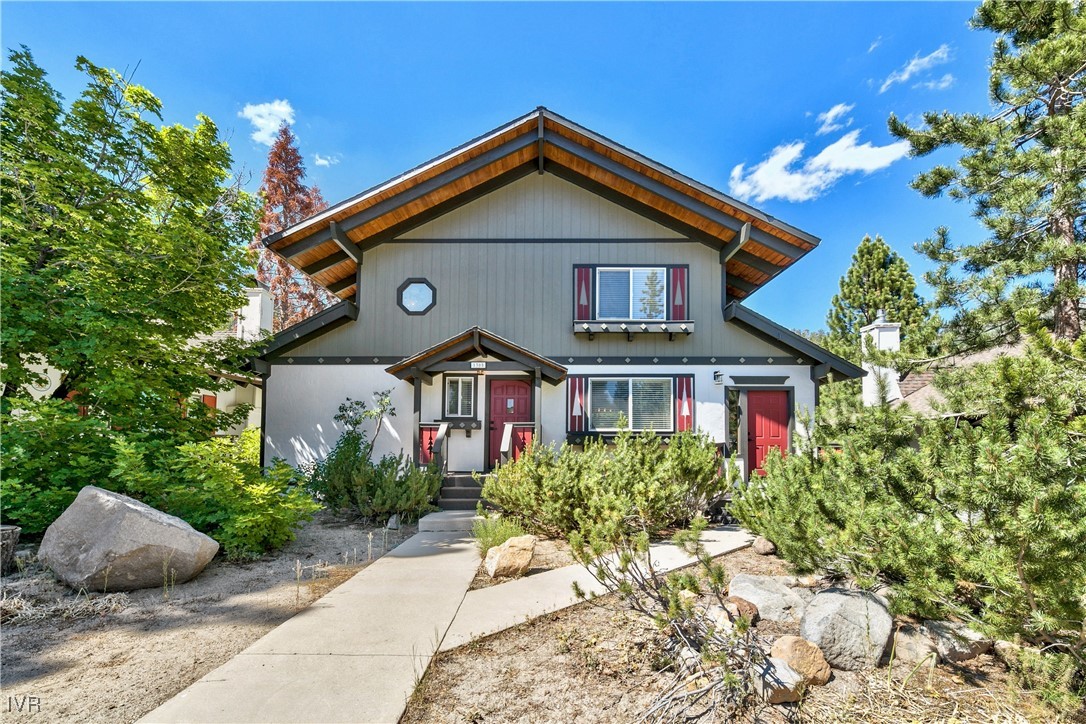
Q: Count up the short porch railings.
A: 2